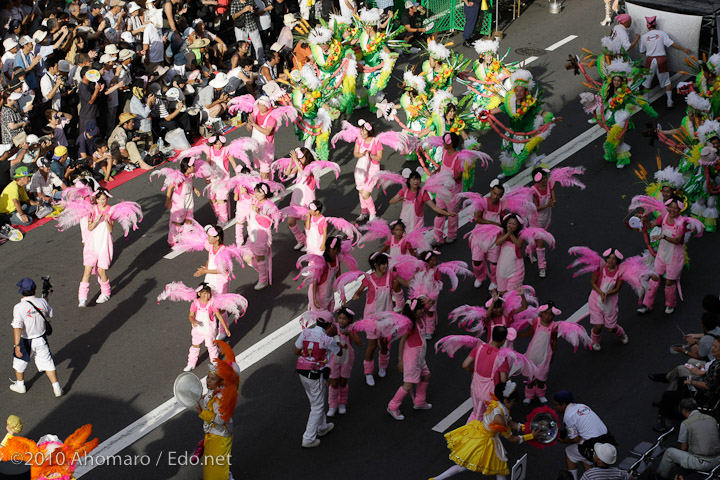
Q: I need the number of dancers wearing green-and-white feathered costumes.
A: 15